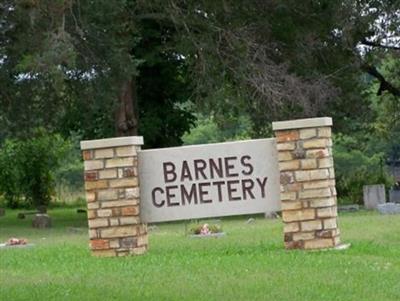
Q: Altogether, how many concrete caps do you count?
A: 2